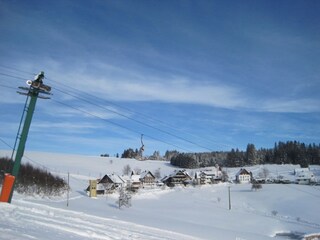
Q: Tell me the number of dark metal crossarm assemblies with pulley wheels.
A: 1